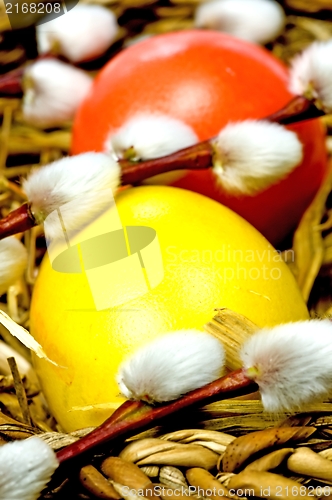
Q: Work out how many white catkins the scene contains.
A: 11